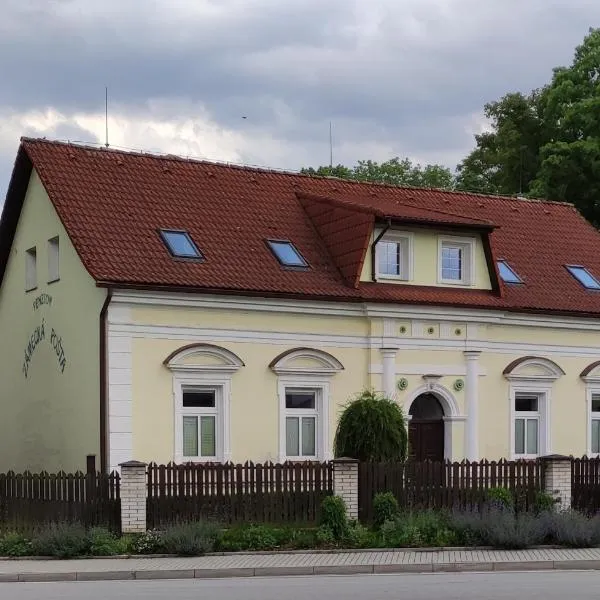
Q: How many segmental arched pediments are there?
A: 4